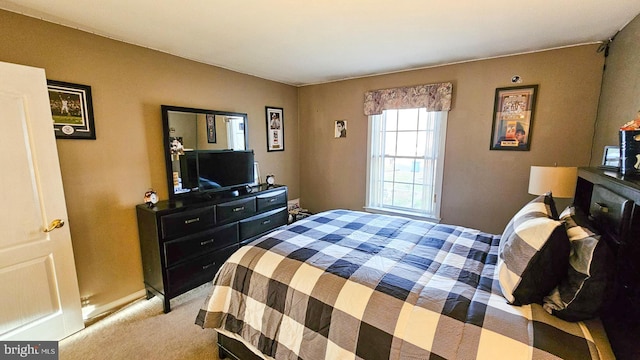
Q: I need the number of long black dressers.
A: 1